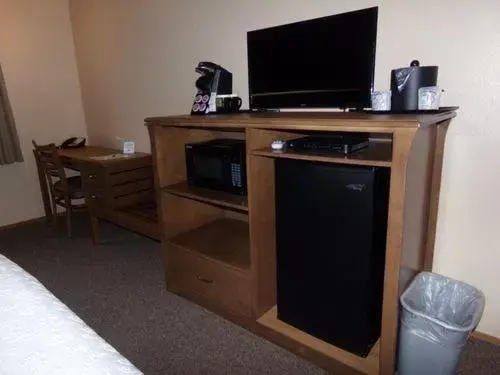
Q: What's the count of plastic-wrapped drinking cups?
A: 2